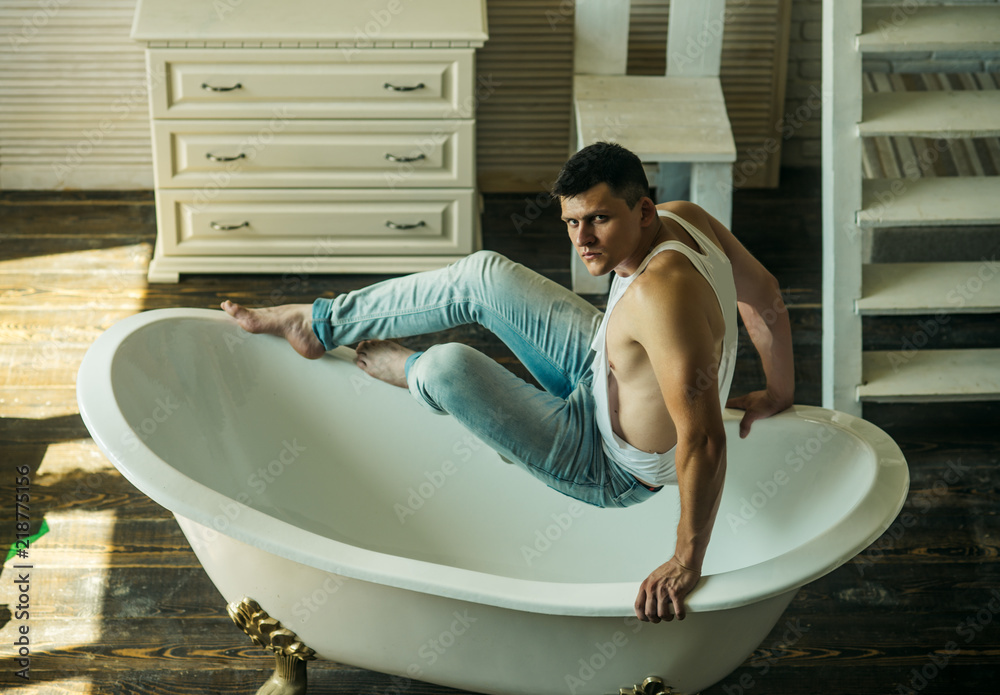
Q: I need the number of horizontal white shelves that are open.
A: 5